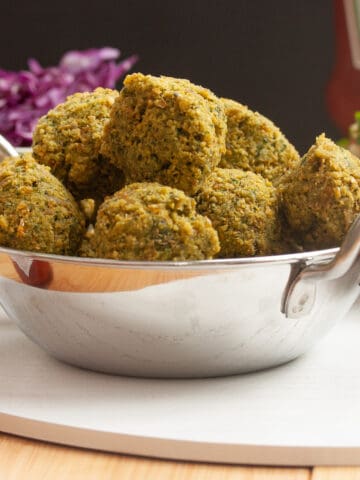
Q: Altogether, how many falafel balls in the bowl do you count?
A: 7